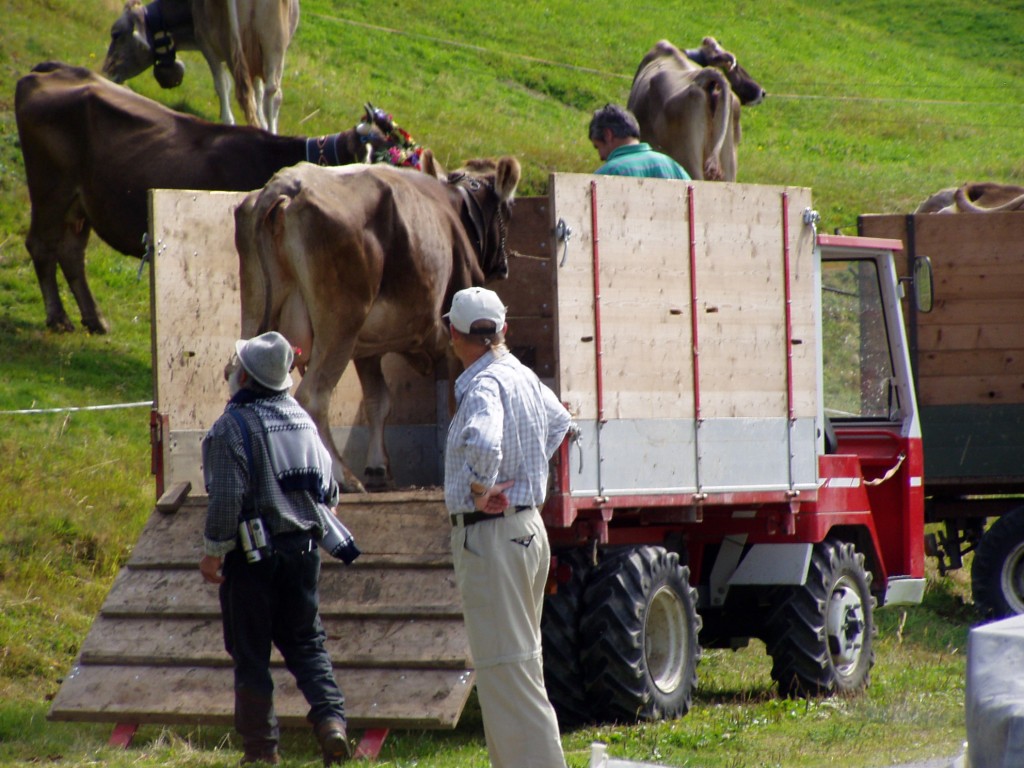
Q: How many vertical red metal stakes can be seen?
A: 3